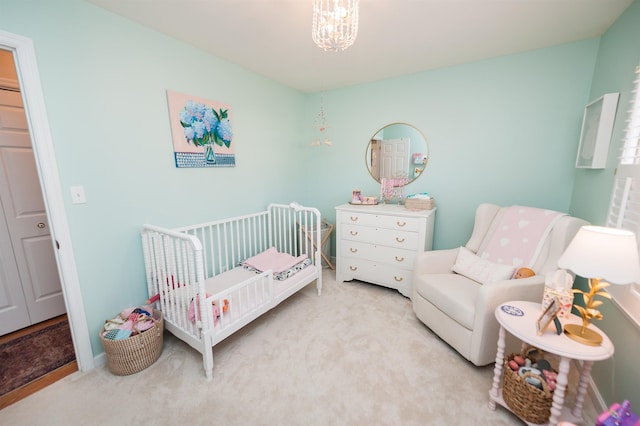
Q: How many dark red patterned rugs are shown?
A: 1